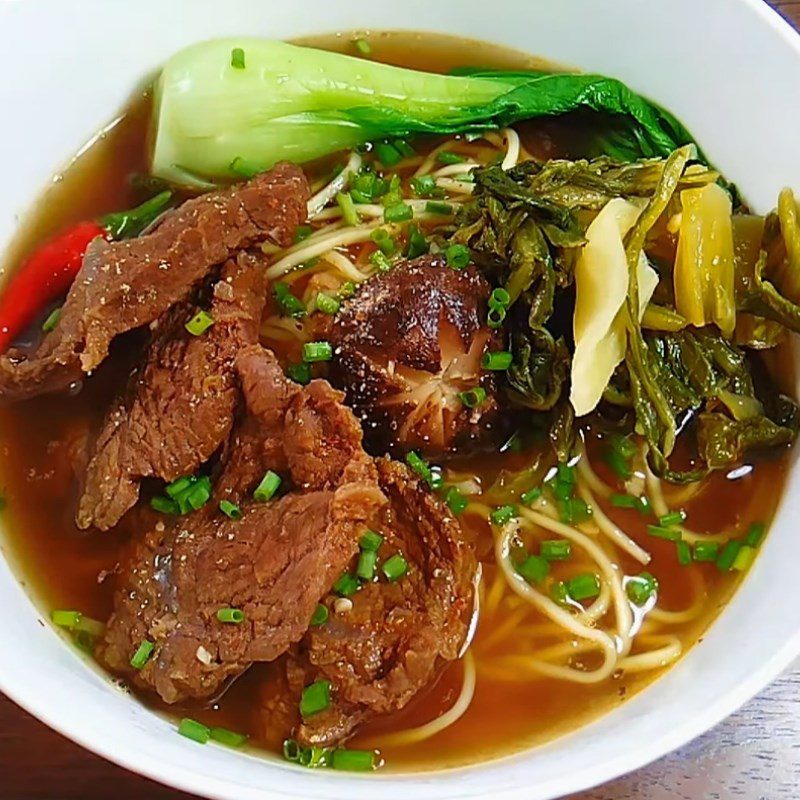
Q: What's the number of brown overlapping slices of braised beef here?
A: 5